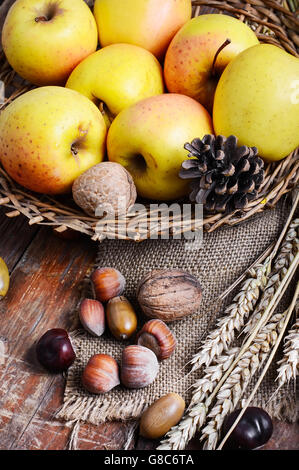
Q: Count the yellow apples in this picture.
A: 7